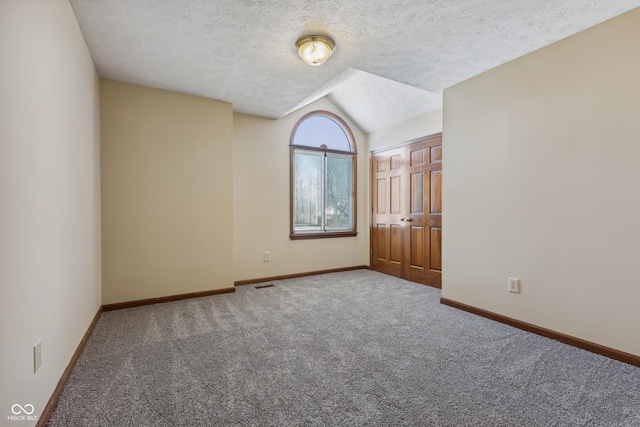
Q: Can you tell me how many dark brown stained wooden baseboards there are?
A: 4